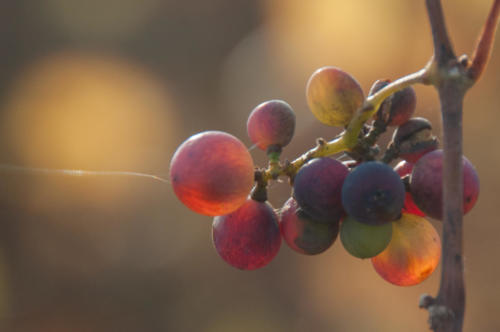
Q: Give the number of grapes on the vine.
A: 13